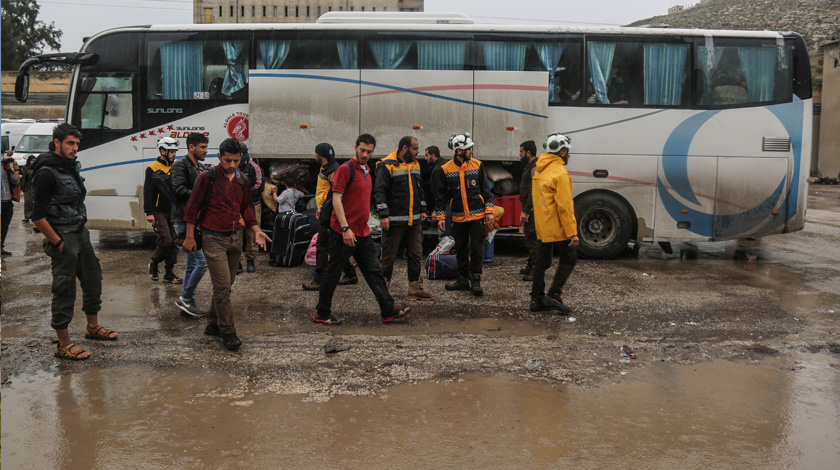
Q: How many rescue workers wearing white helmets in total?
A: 3